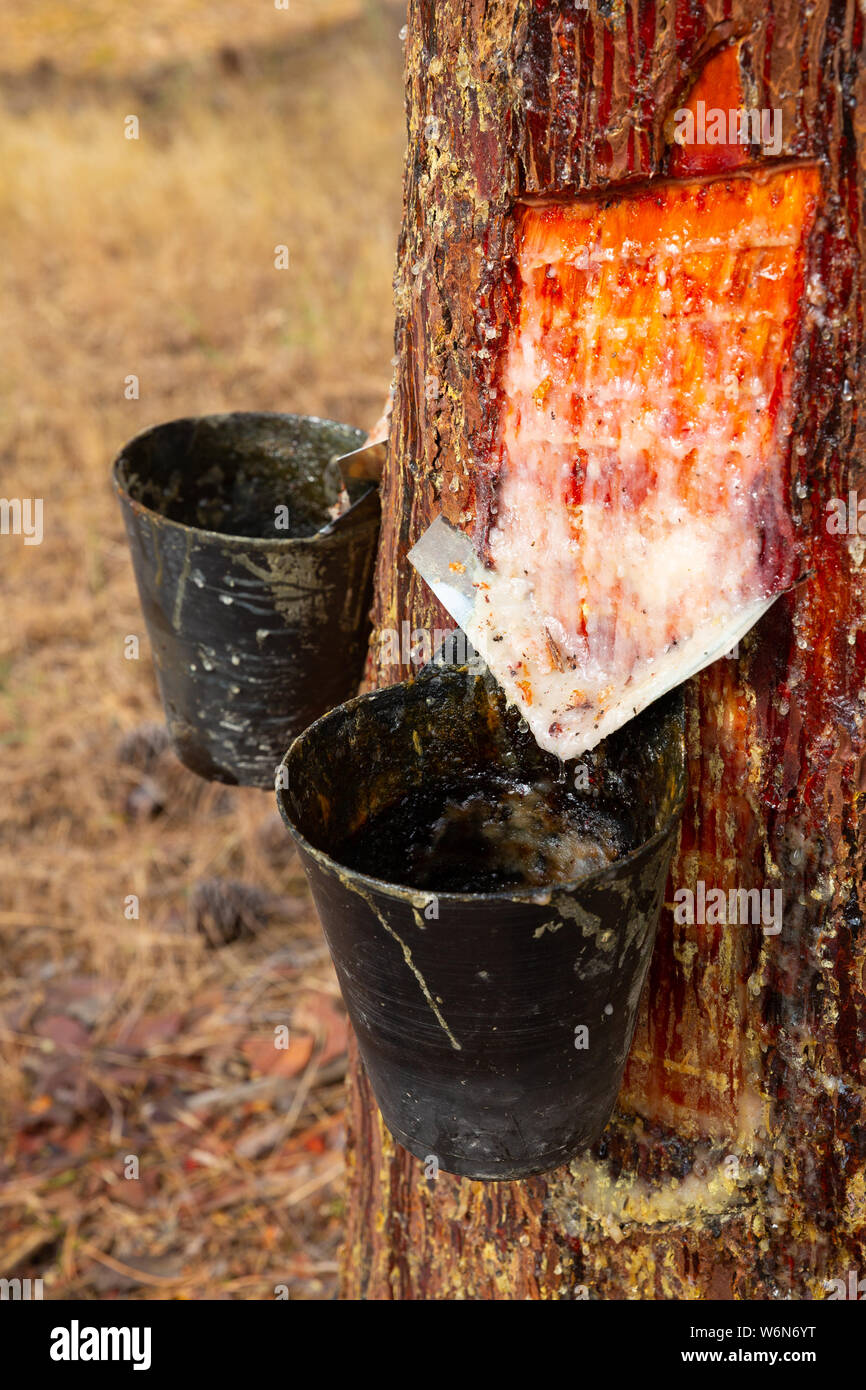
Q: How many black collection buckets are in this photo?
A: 2